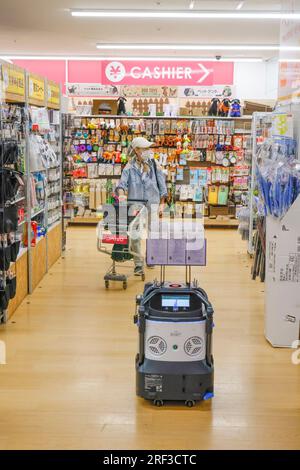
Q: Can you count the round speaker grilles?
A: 2